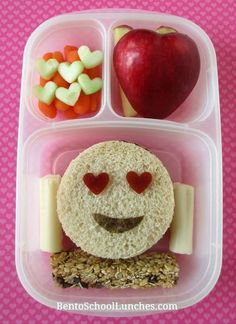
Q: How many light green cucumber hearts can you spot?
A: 6